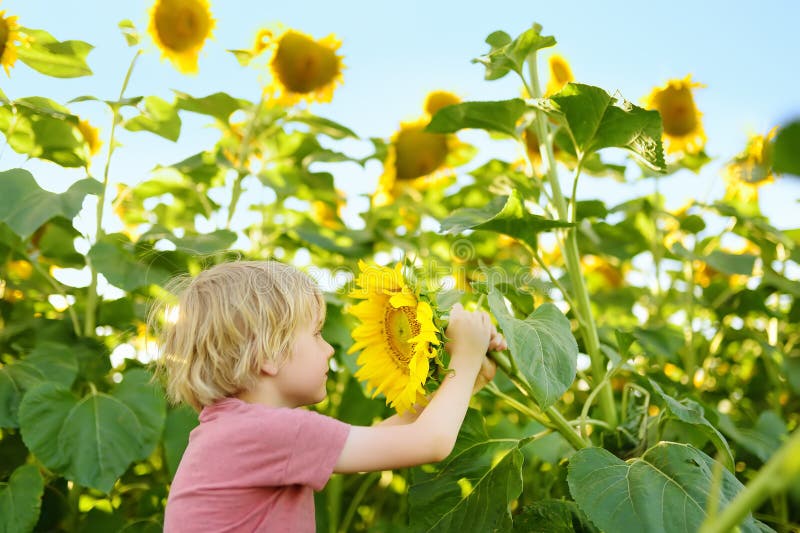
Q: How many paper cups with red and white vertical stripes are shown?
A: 0